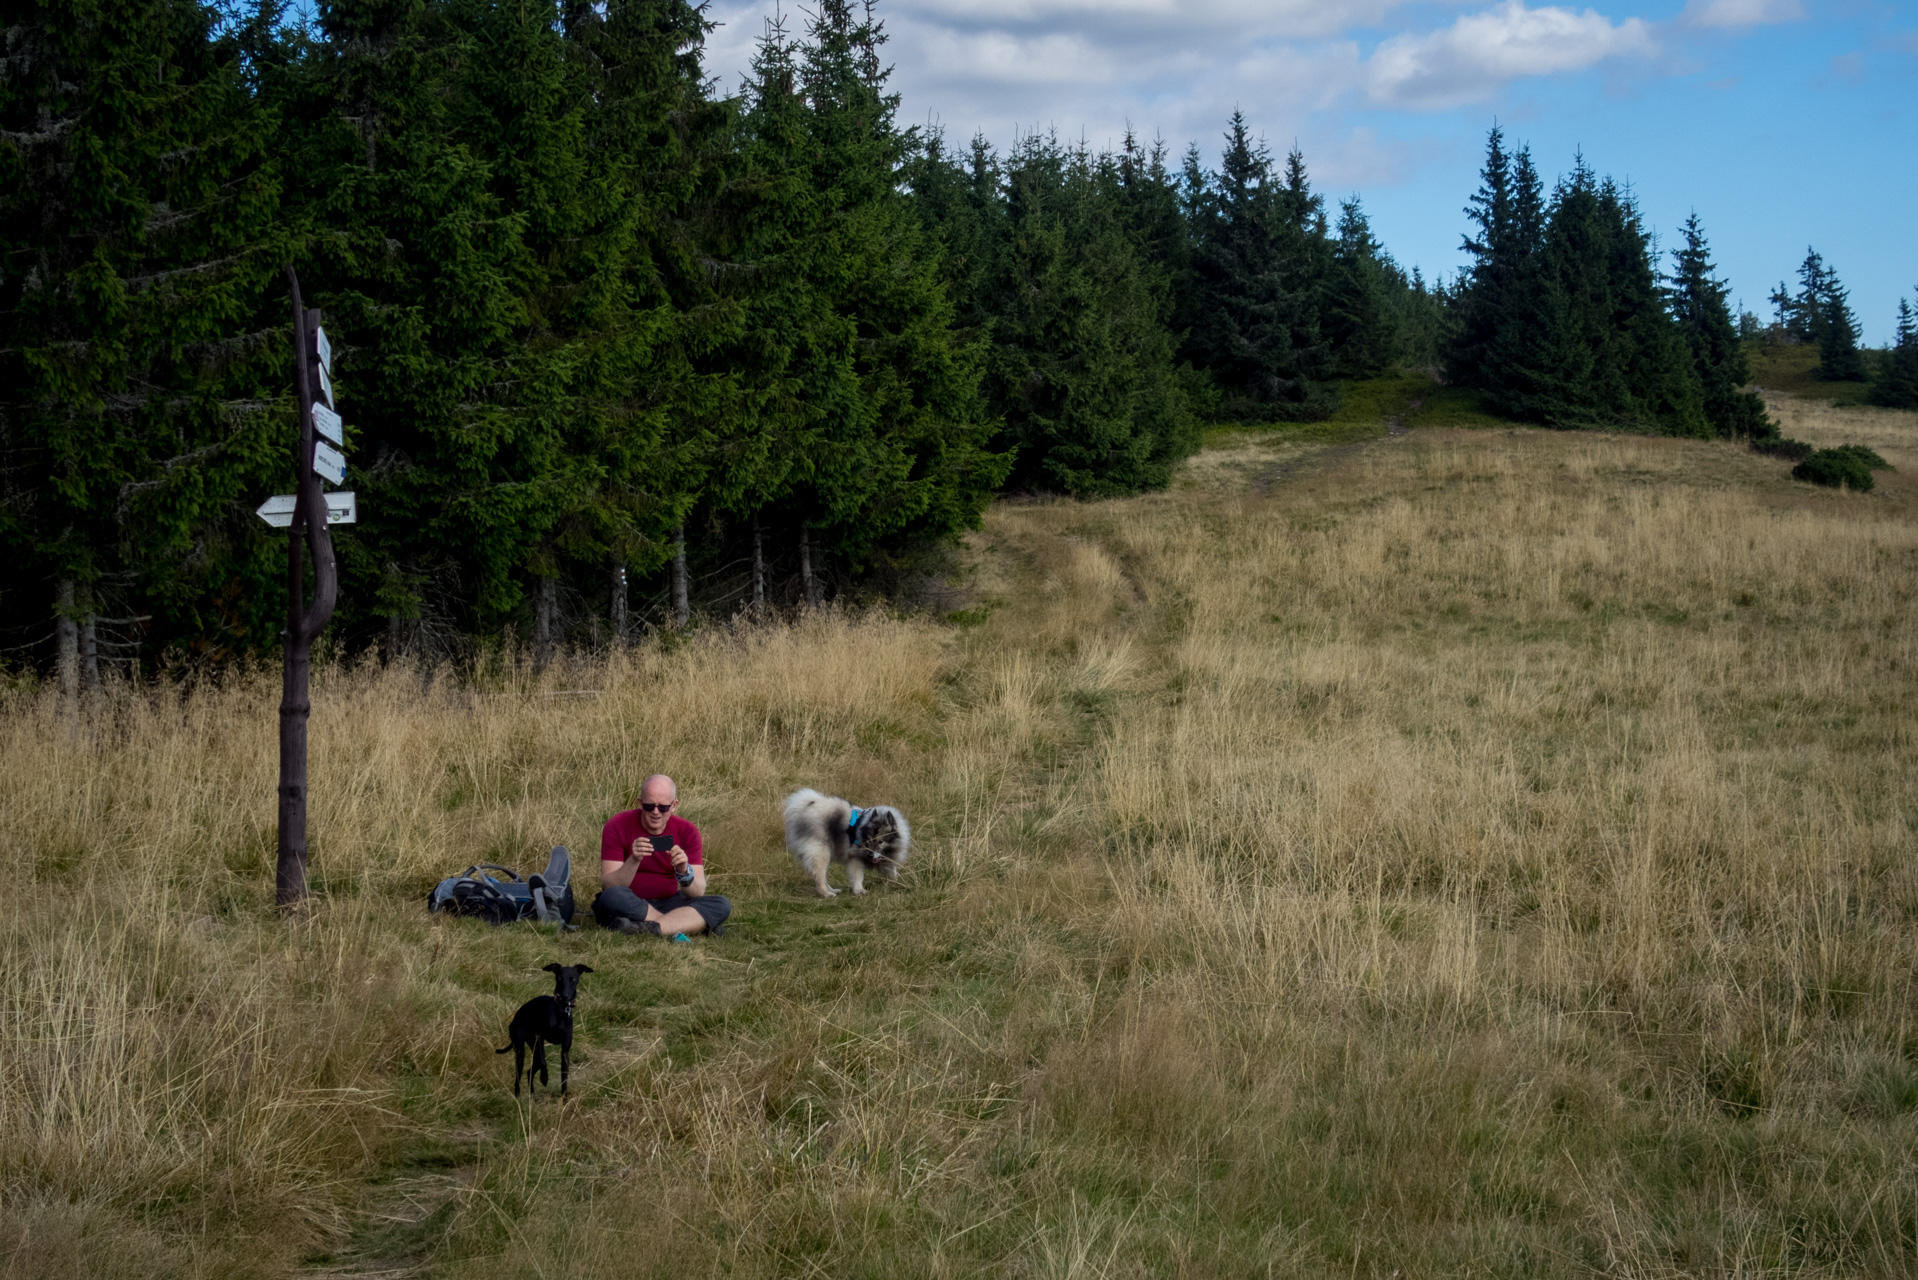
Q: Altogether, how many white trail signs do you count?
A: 5